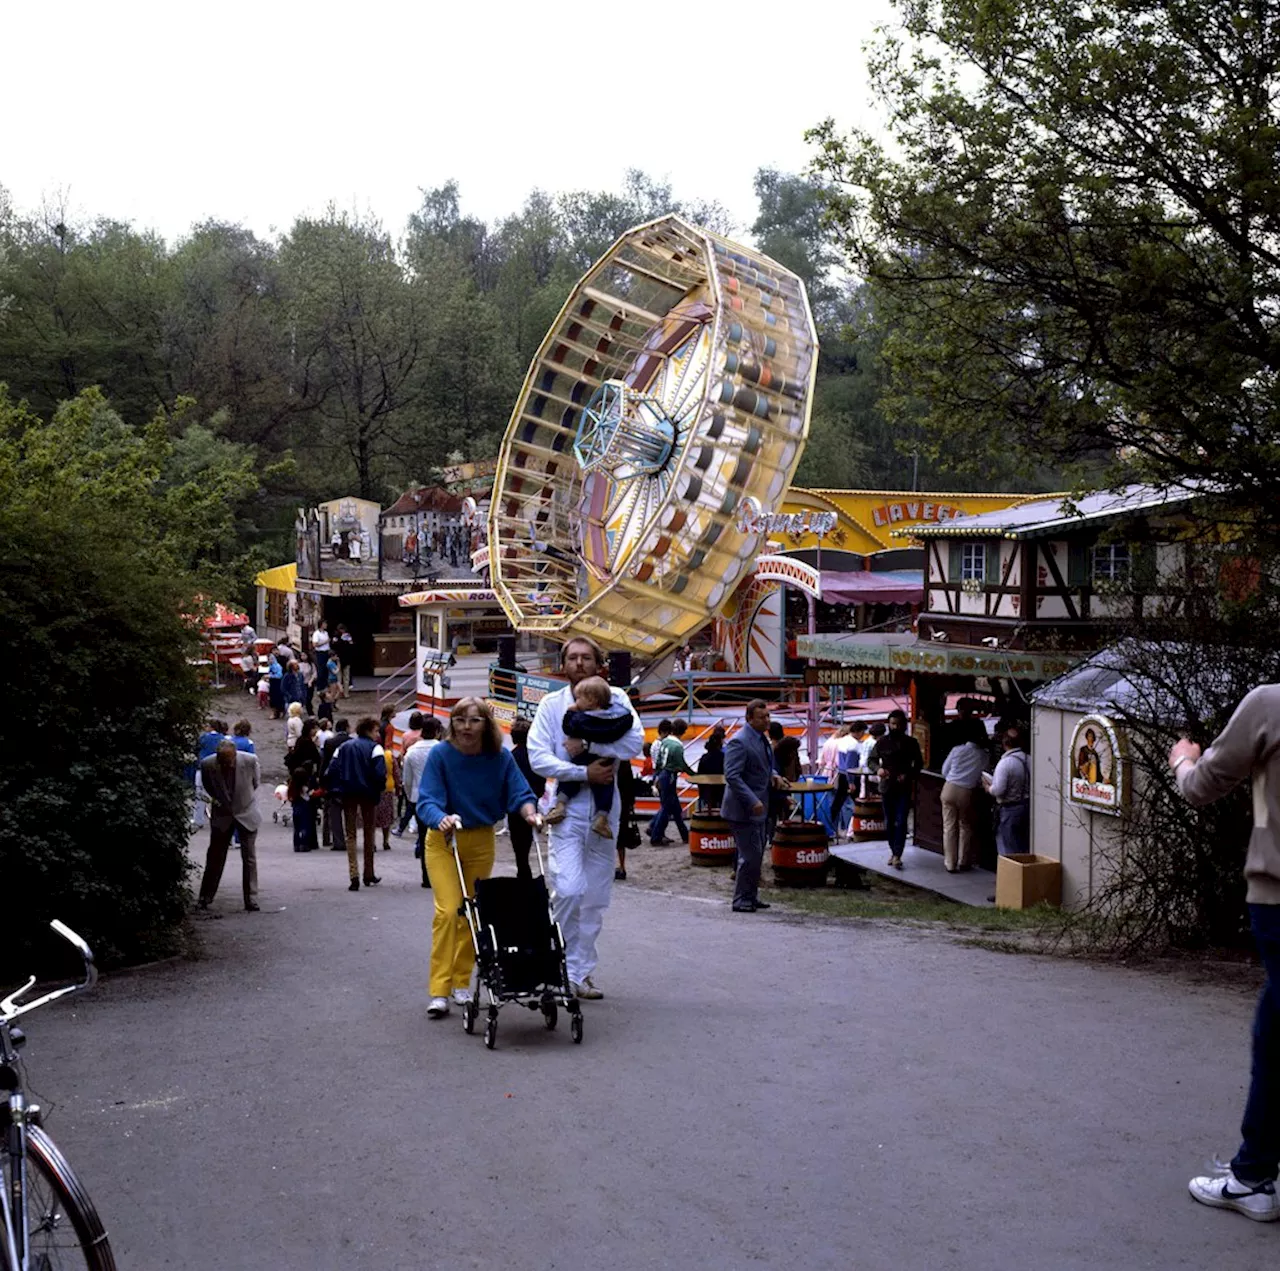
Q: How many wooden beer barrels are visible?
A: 3